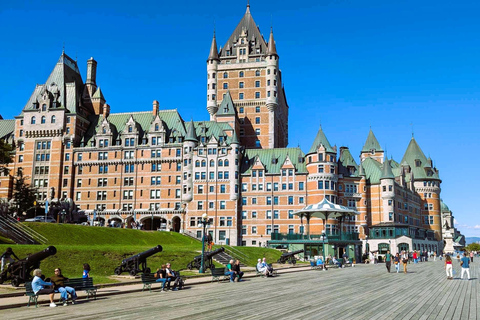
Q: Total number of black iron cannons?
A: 4